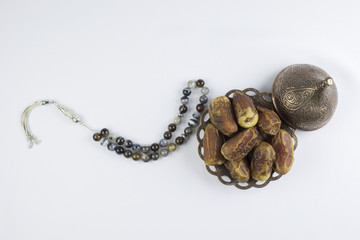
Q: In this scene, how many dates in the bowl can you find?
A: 8